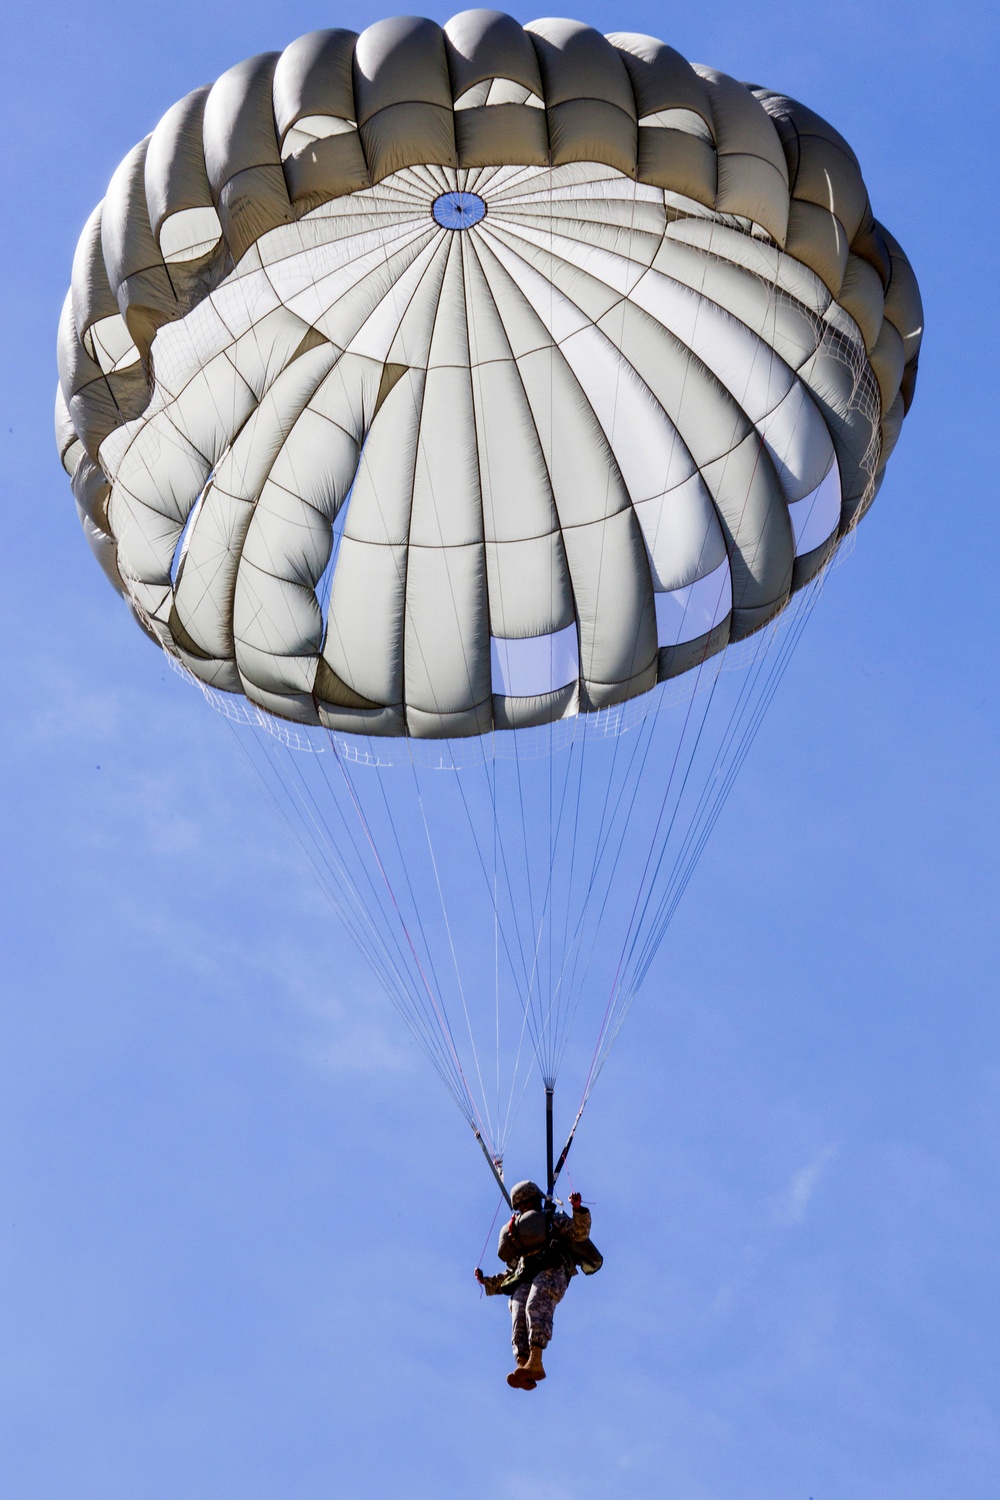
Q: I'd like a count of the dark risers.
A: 3